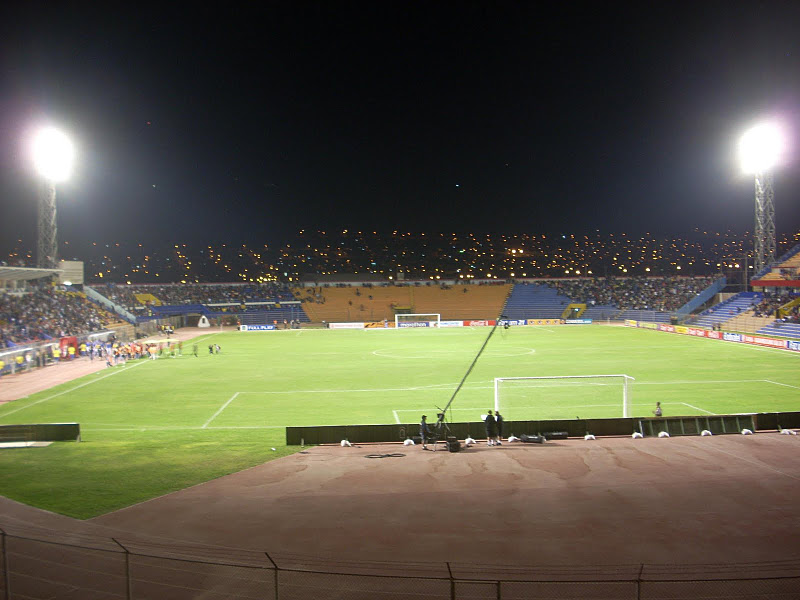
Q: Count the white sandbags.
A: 10